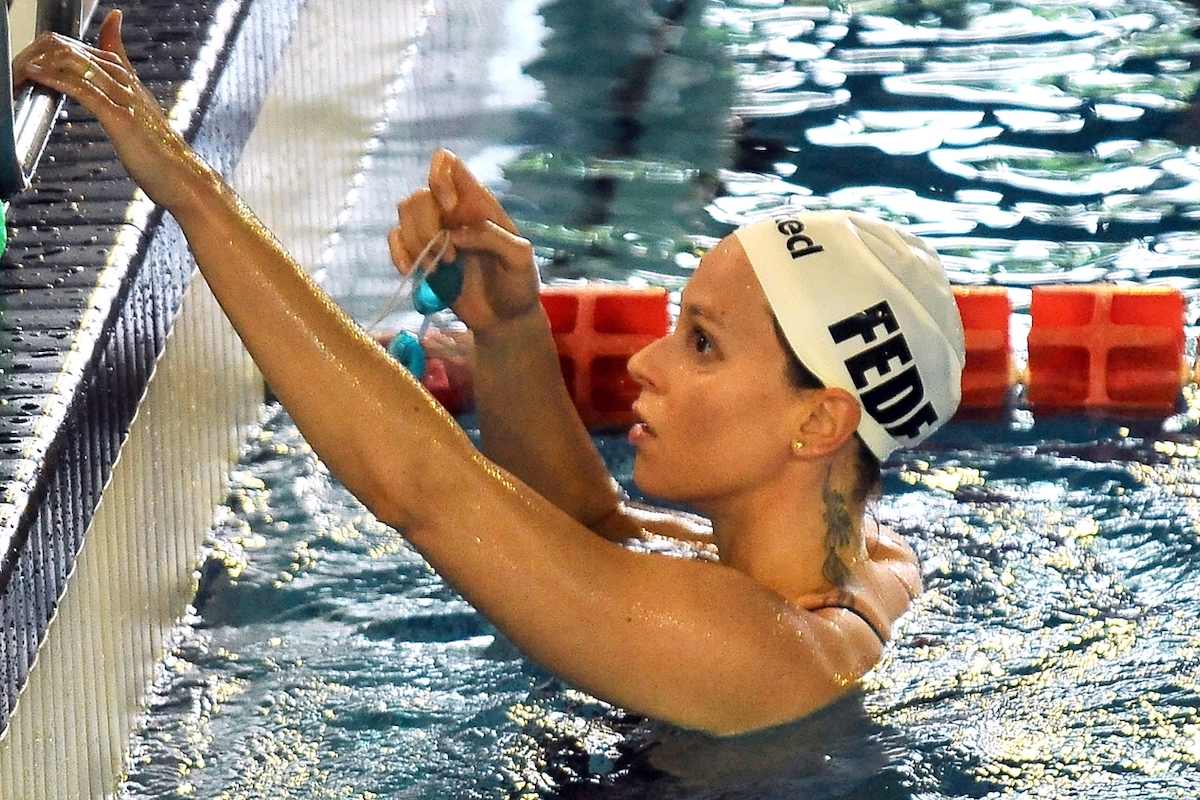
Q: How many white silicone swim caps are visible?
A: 1